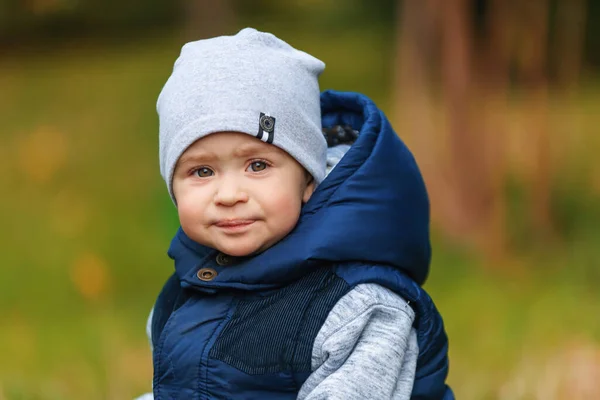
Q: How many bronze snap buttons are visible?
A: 2